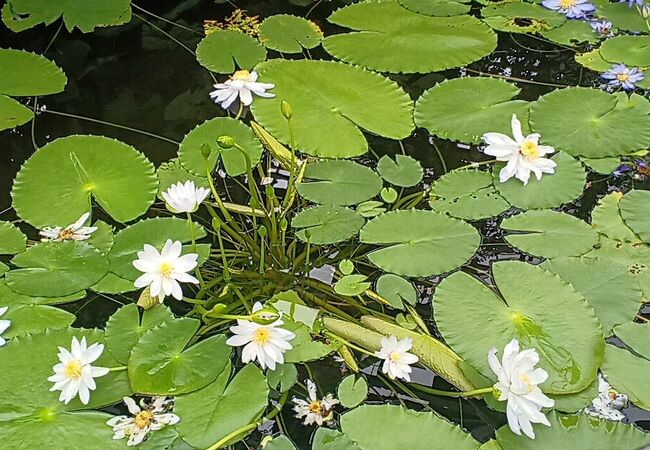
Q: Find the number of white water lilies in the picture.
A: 13